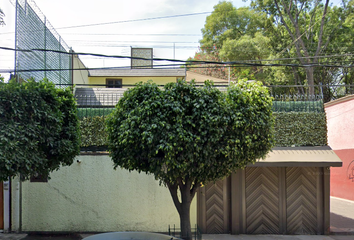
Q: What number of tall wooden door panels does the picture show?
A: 3